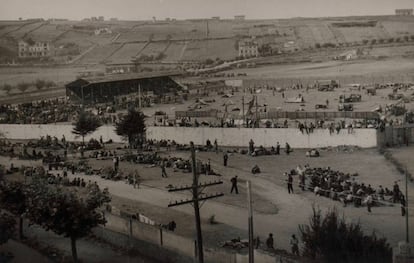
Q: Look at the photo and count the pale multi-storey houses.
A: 2